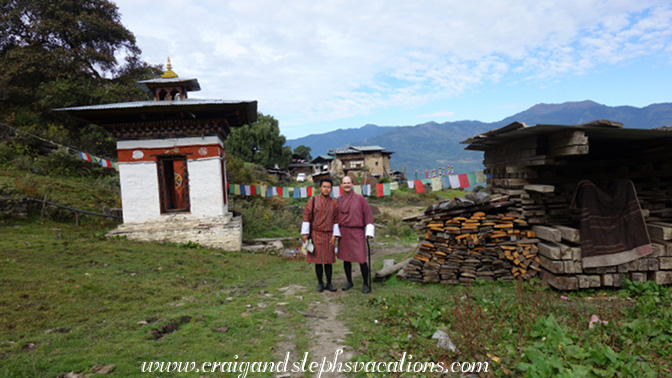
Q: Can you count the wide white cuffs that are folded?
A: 3